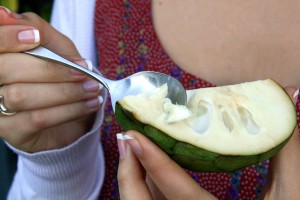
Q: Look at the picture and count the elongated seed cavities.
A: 3